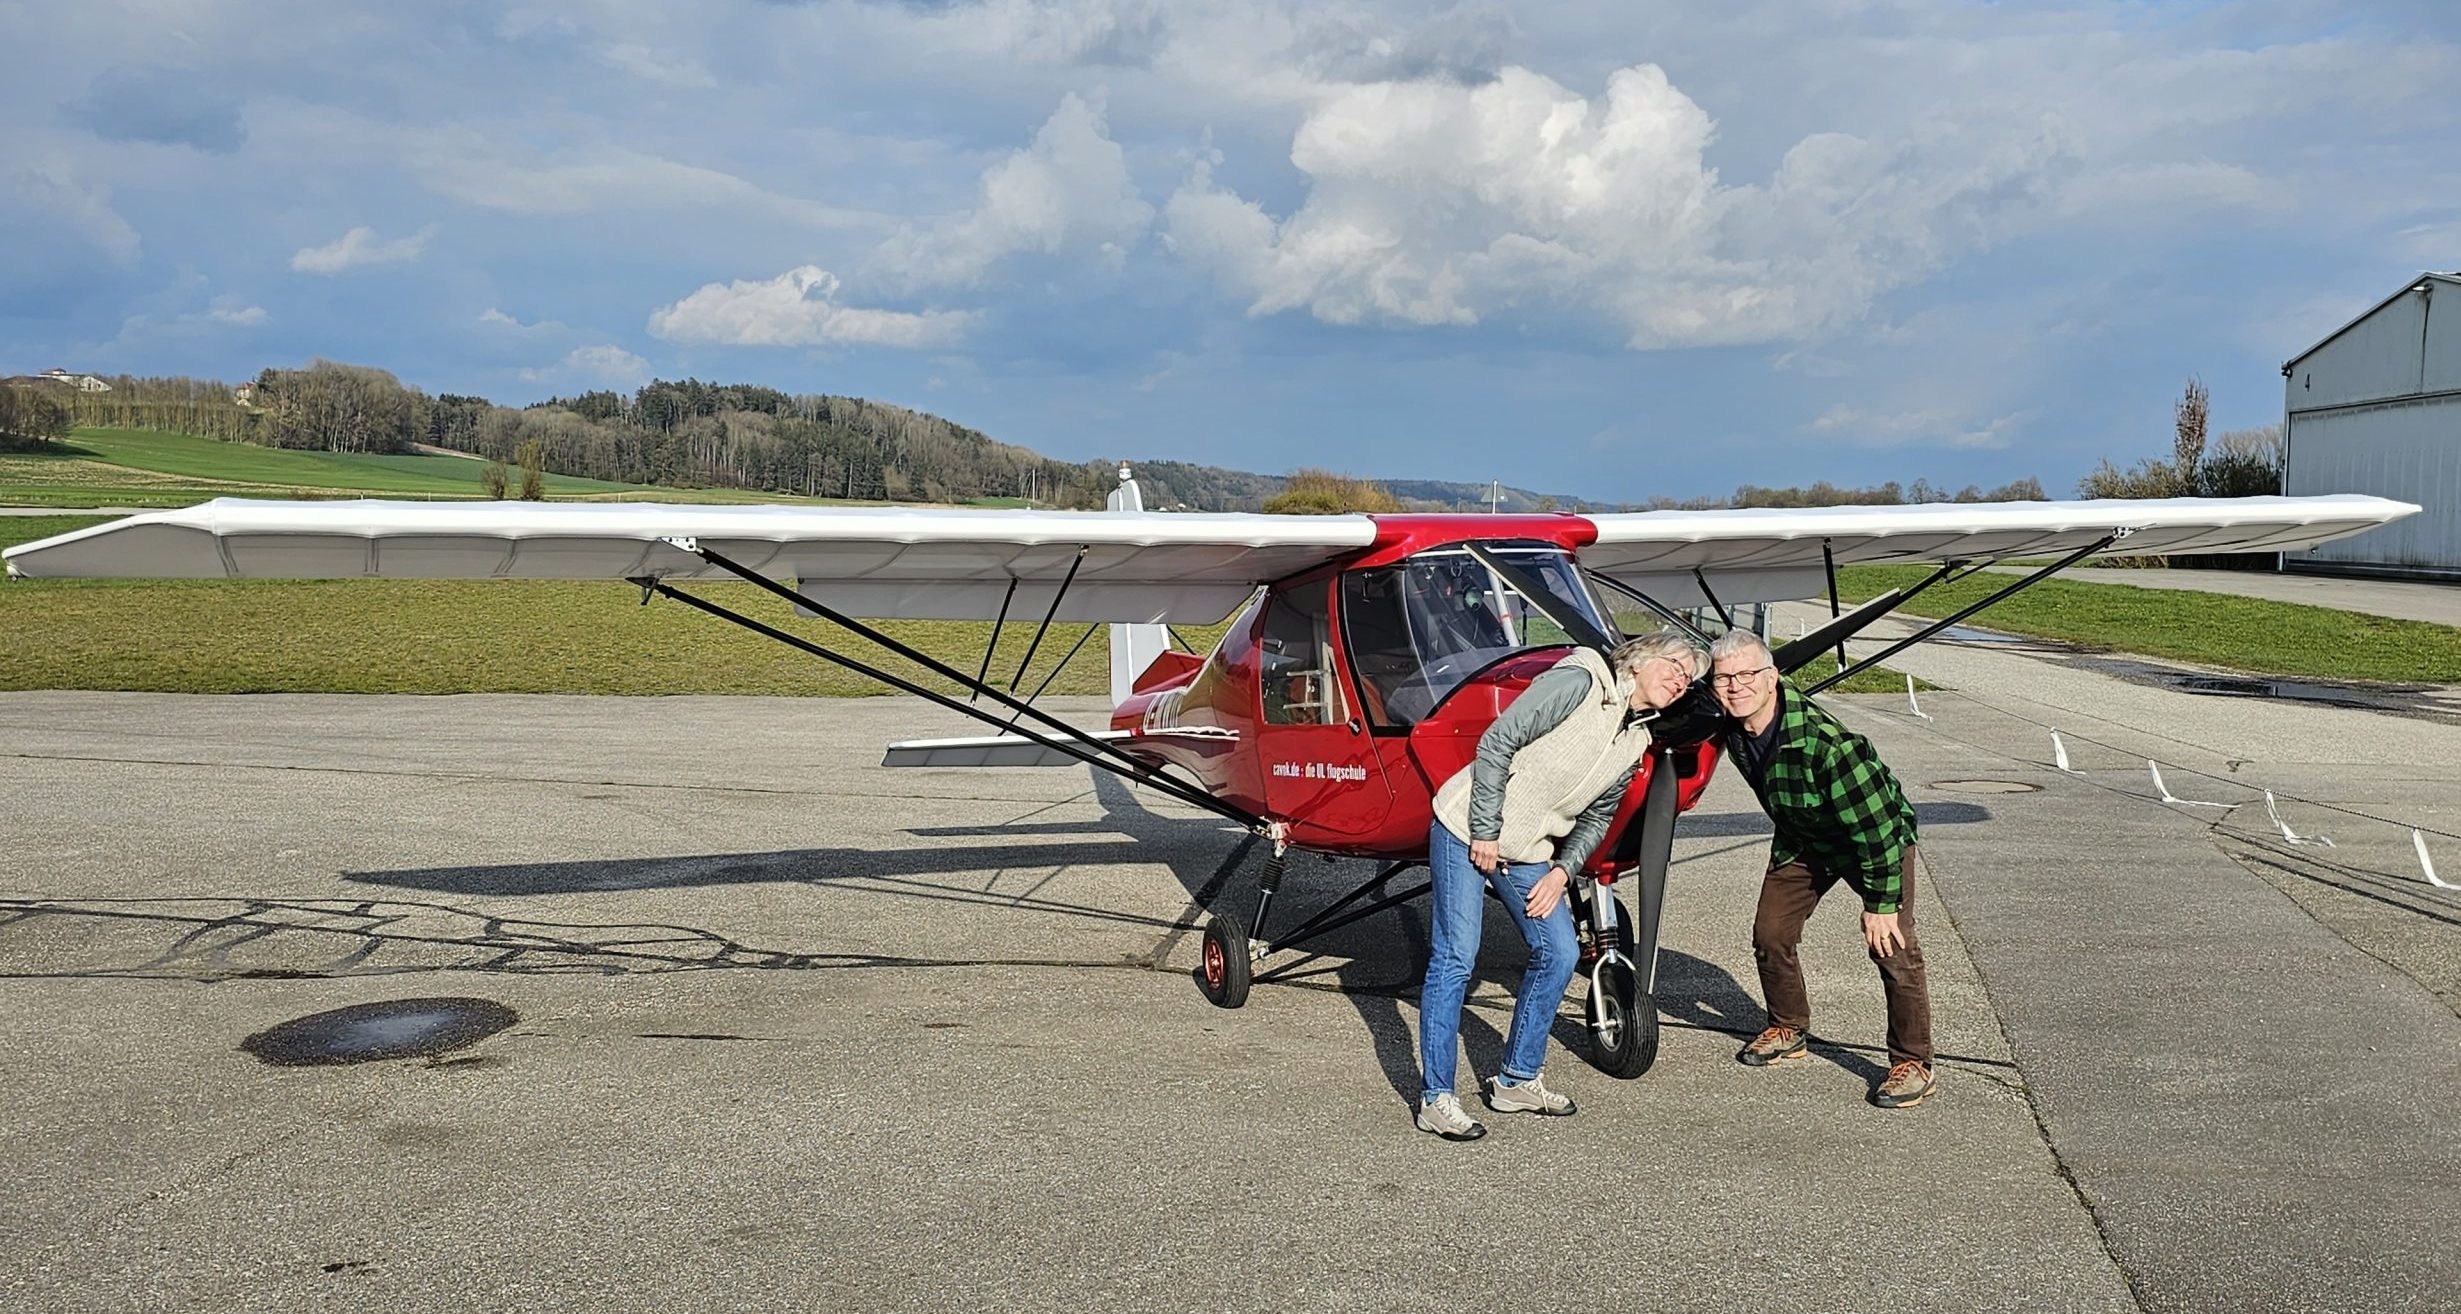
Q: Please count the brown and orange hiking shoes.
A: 2